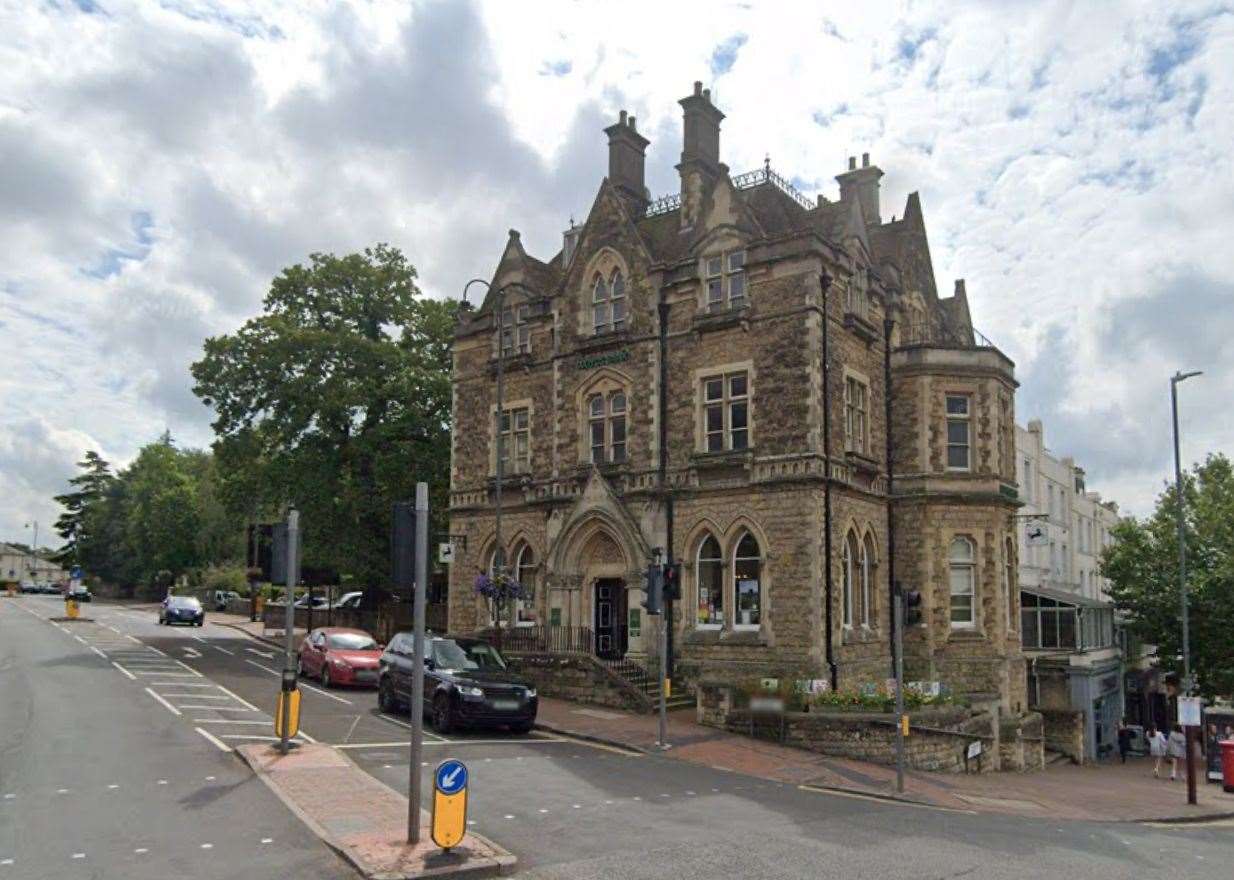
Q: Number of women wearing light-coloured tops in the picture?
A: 2